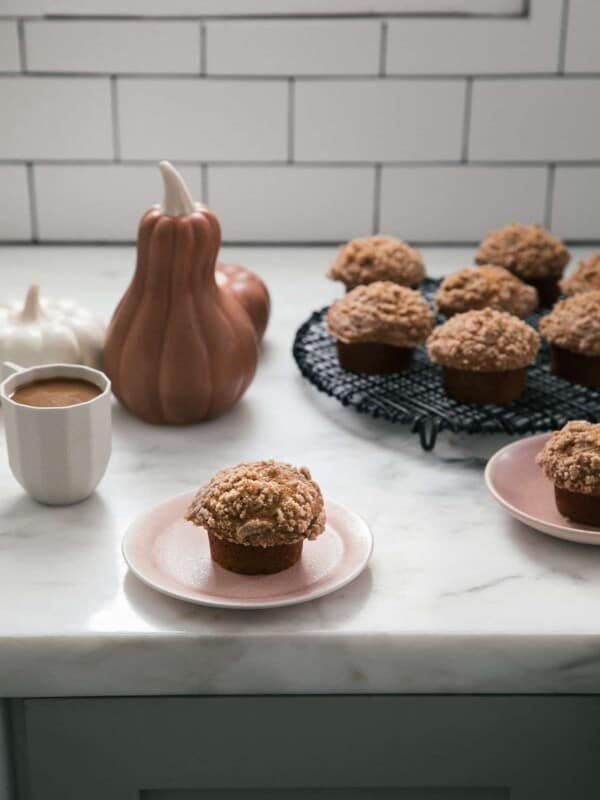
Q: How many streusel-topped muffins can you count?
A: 9